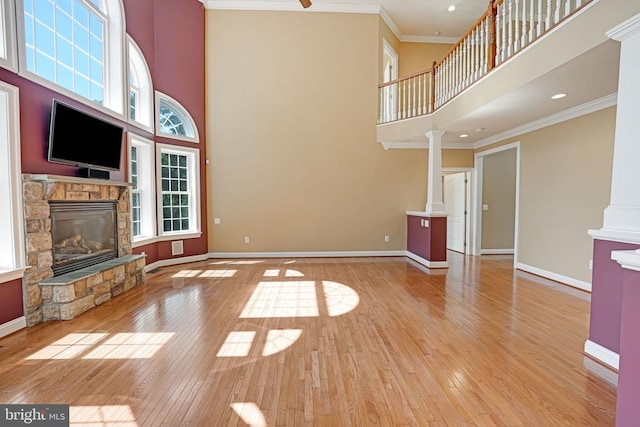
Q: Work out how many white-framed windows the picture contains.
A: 7